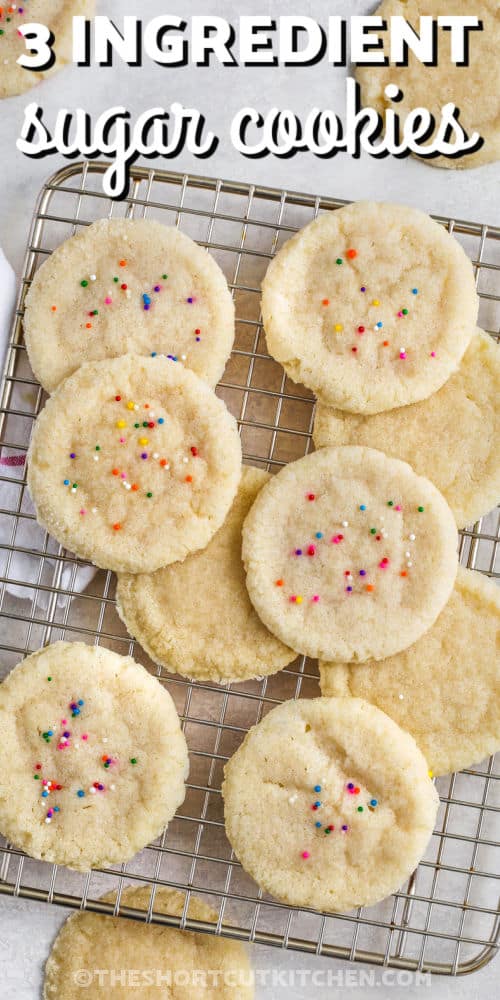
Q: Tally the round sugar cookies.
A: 12